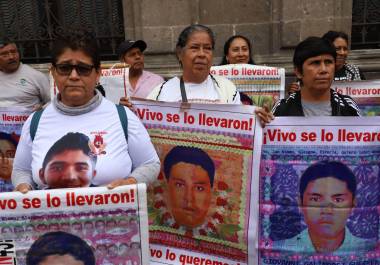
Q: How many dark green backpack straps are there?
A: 2